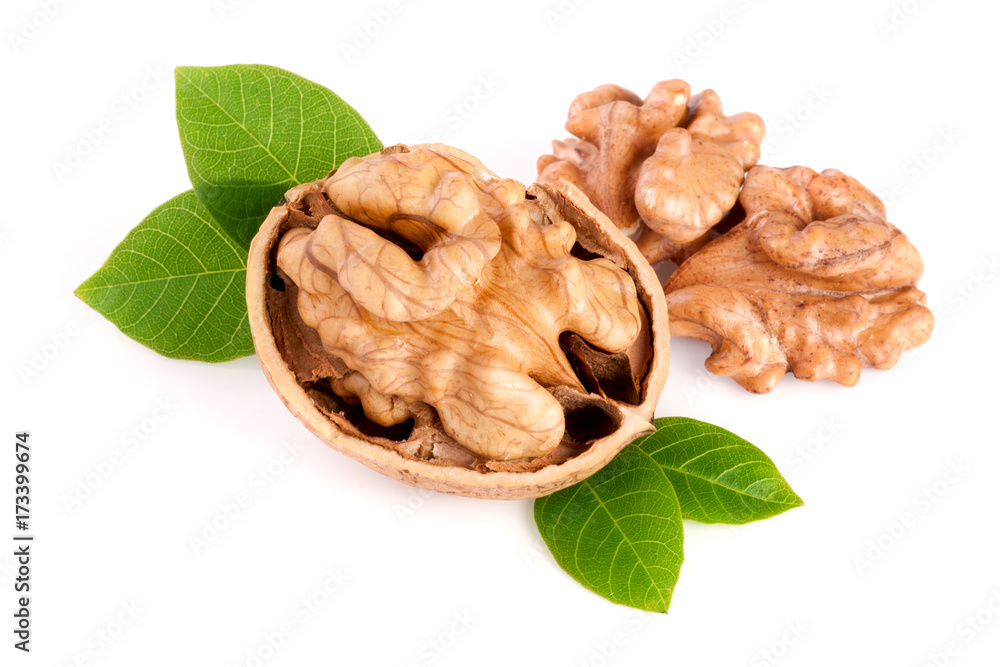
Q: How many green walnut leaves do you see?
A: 4